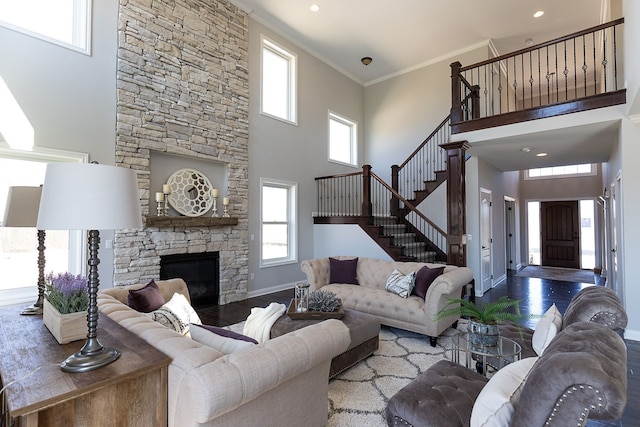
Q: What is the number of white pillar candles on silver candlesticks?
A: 4